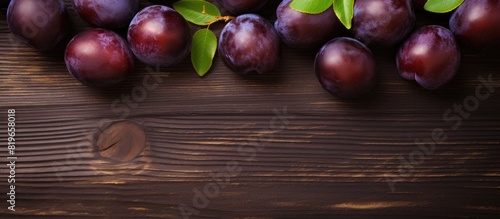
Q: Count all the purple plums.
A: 11